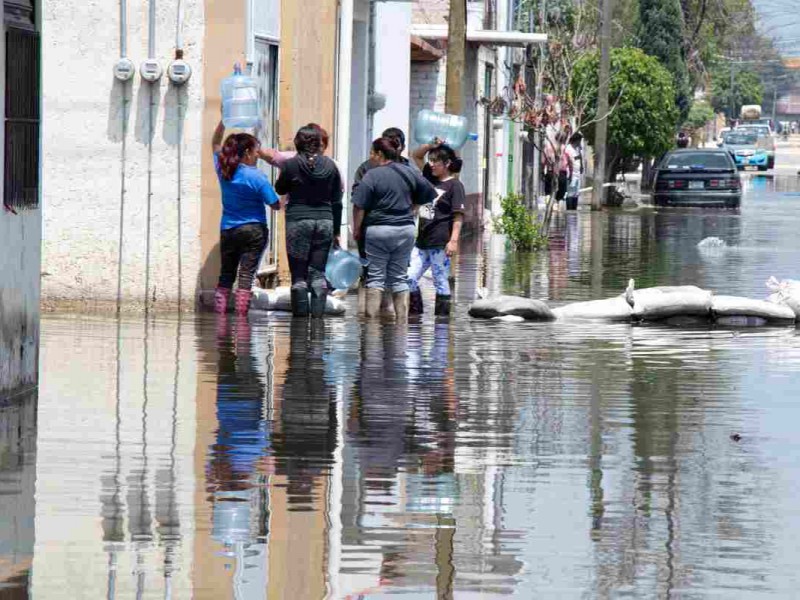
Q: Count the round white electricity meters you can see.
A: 3